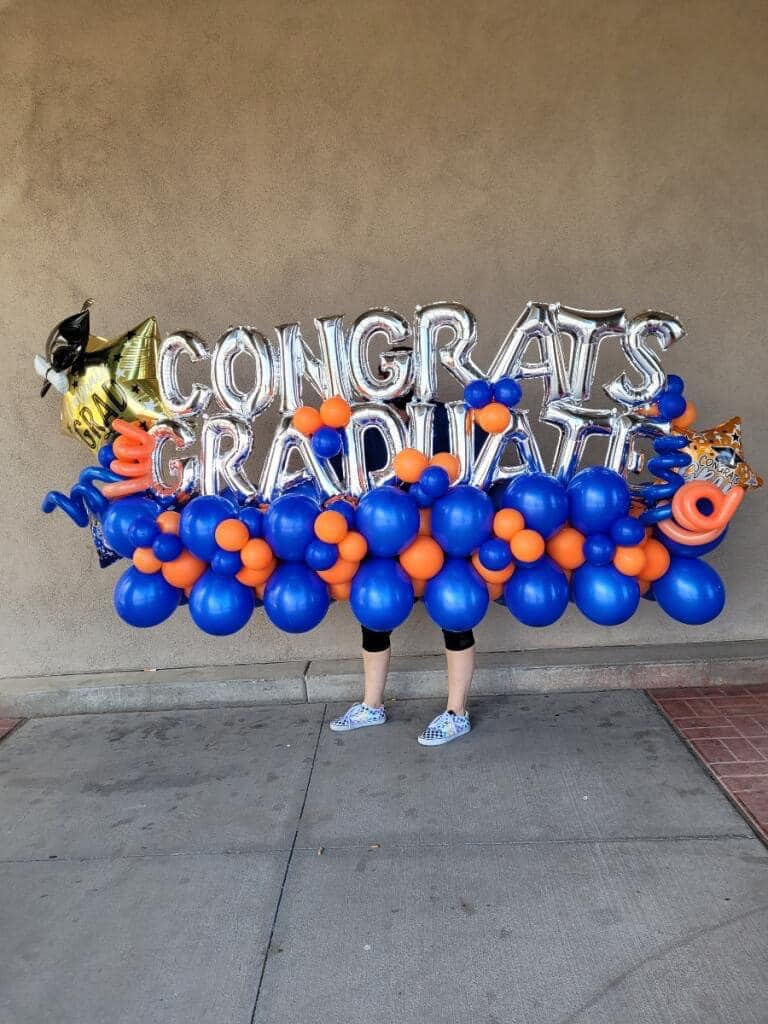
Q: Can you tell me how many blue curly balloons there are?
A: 2